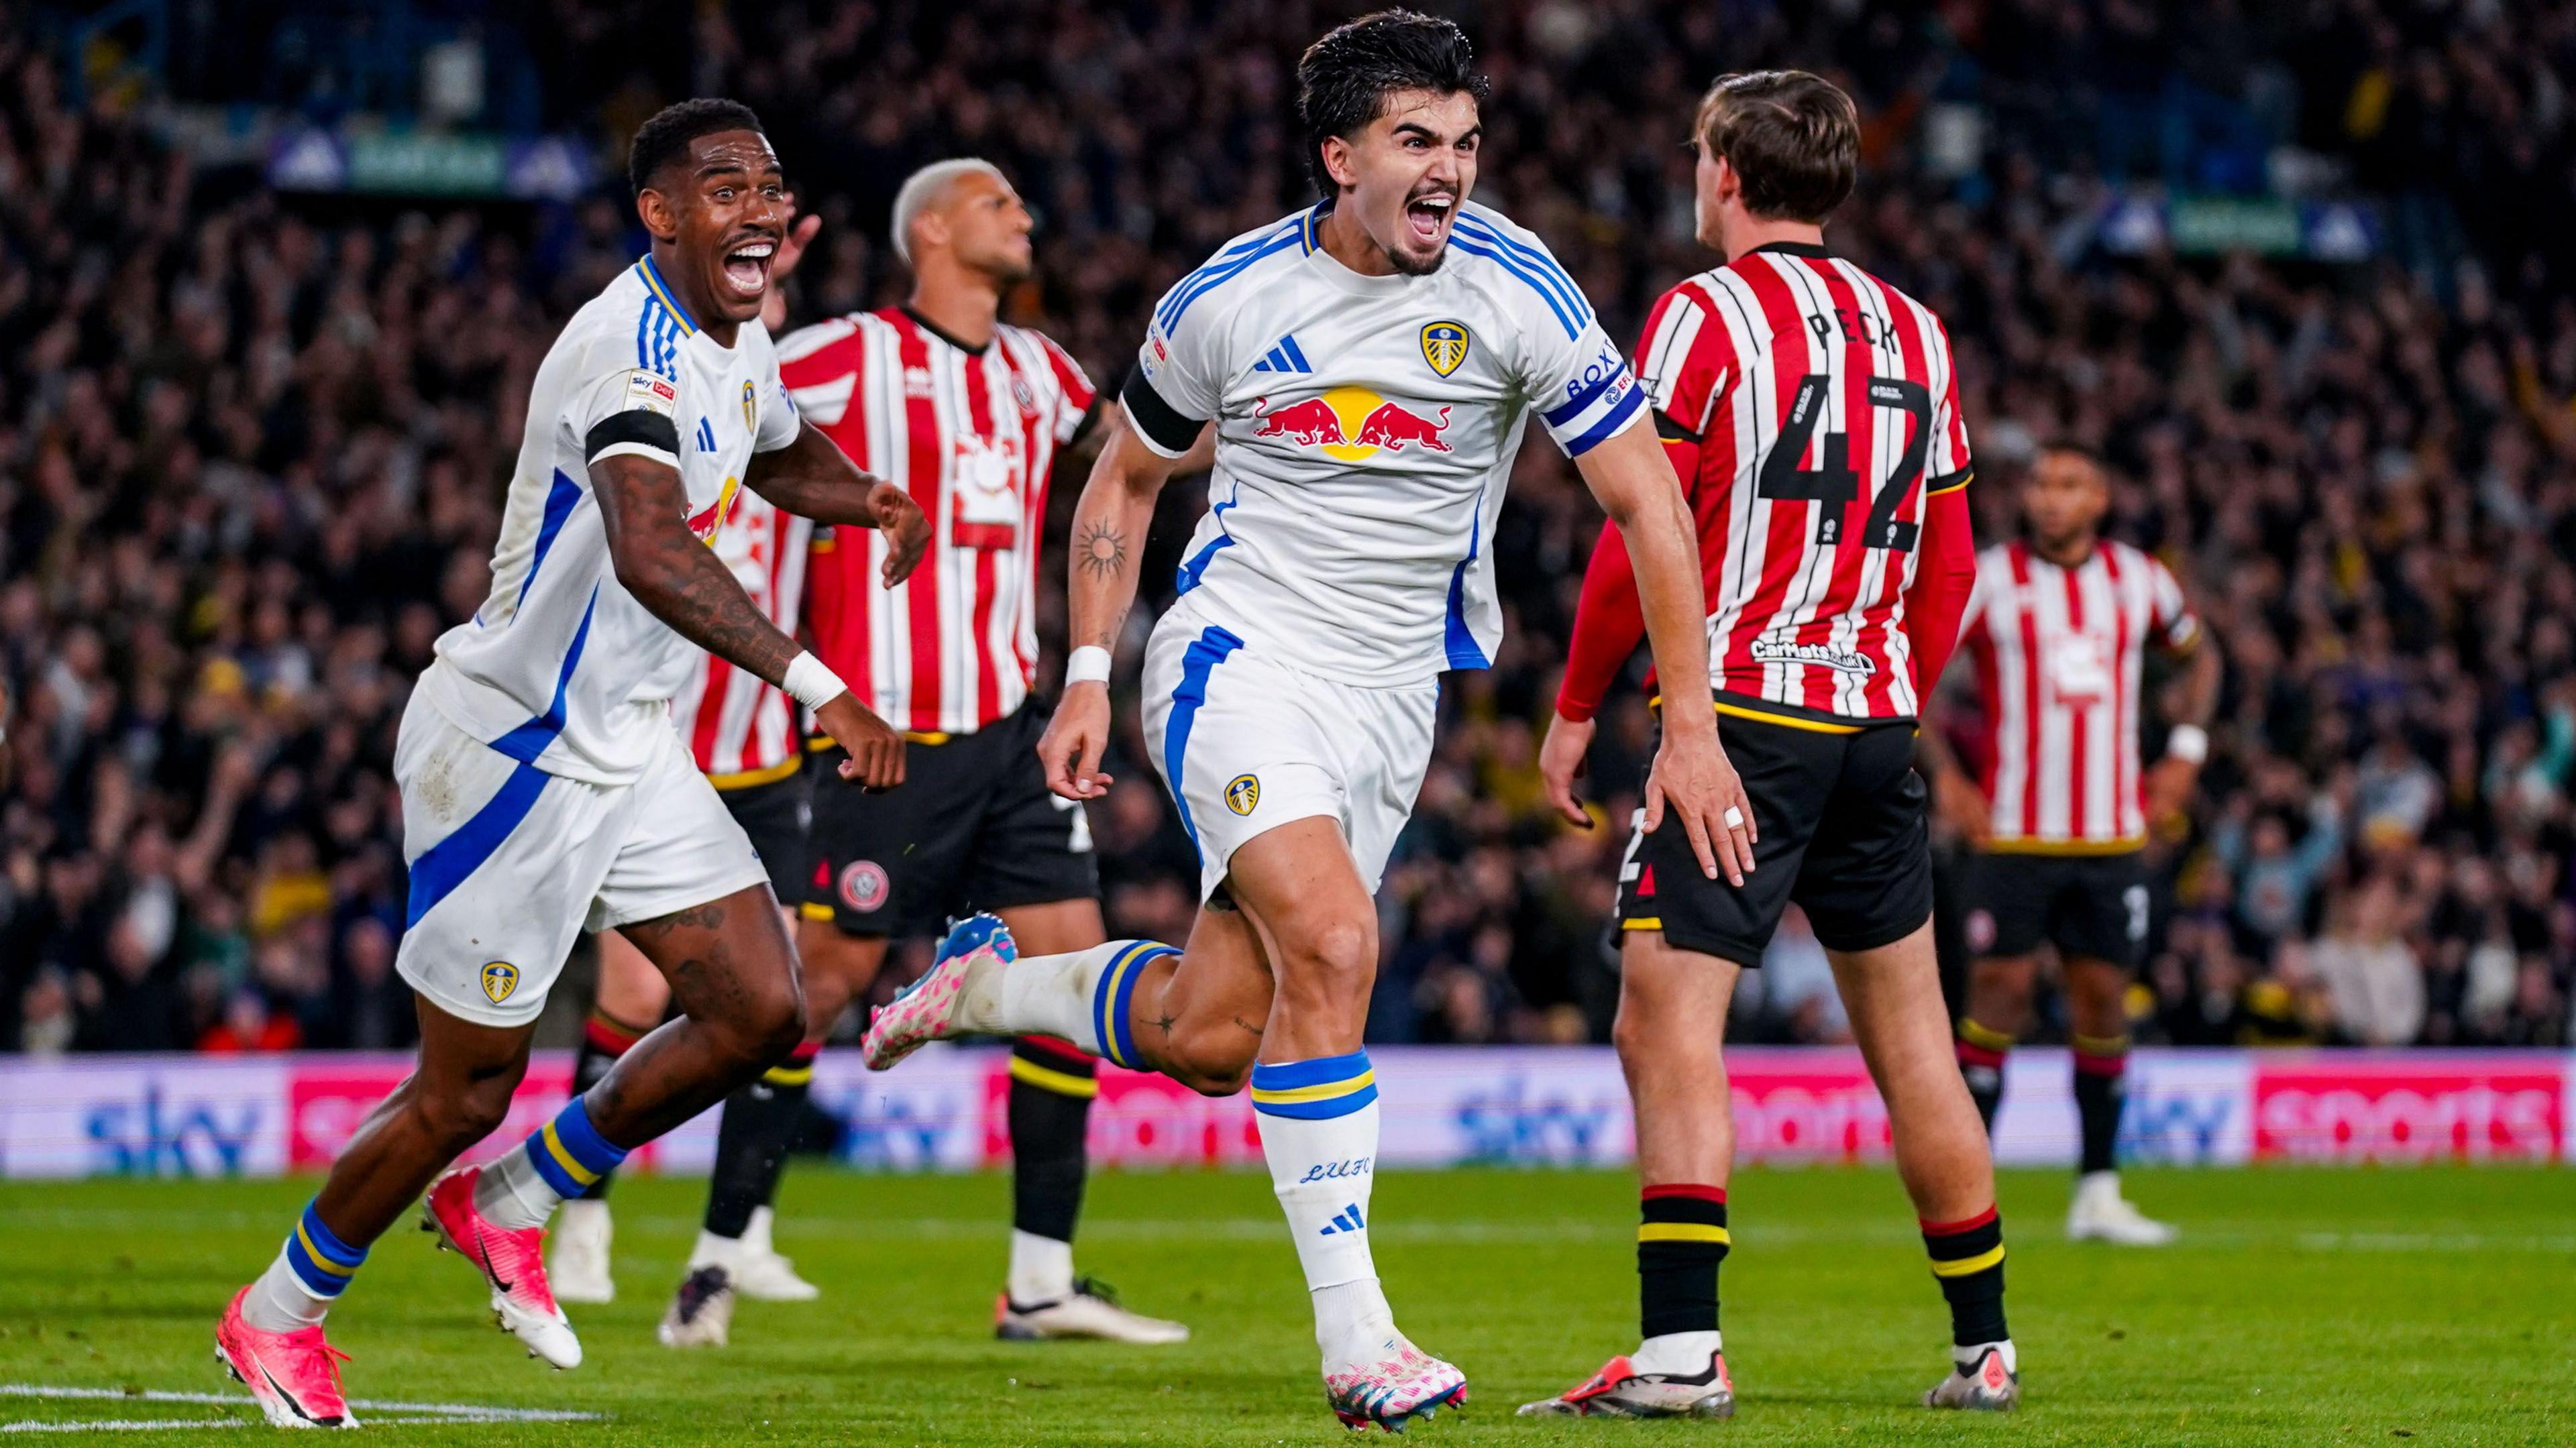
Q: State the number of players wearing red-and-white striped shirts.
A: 4